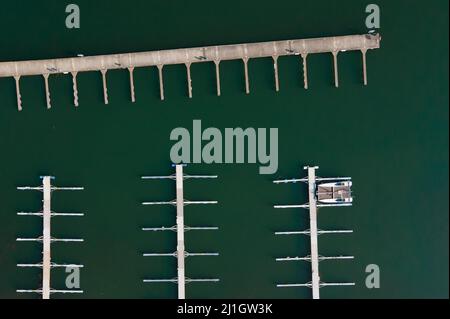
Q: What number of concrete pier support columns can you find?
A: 13